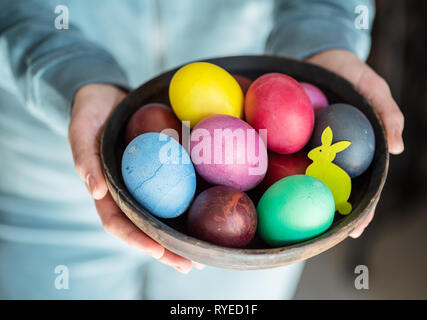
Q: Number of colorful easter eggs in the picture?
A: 11